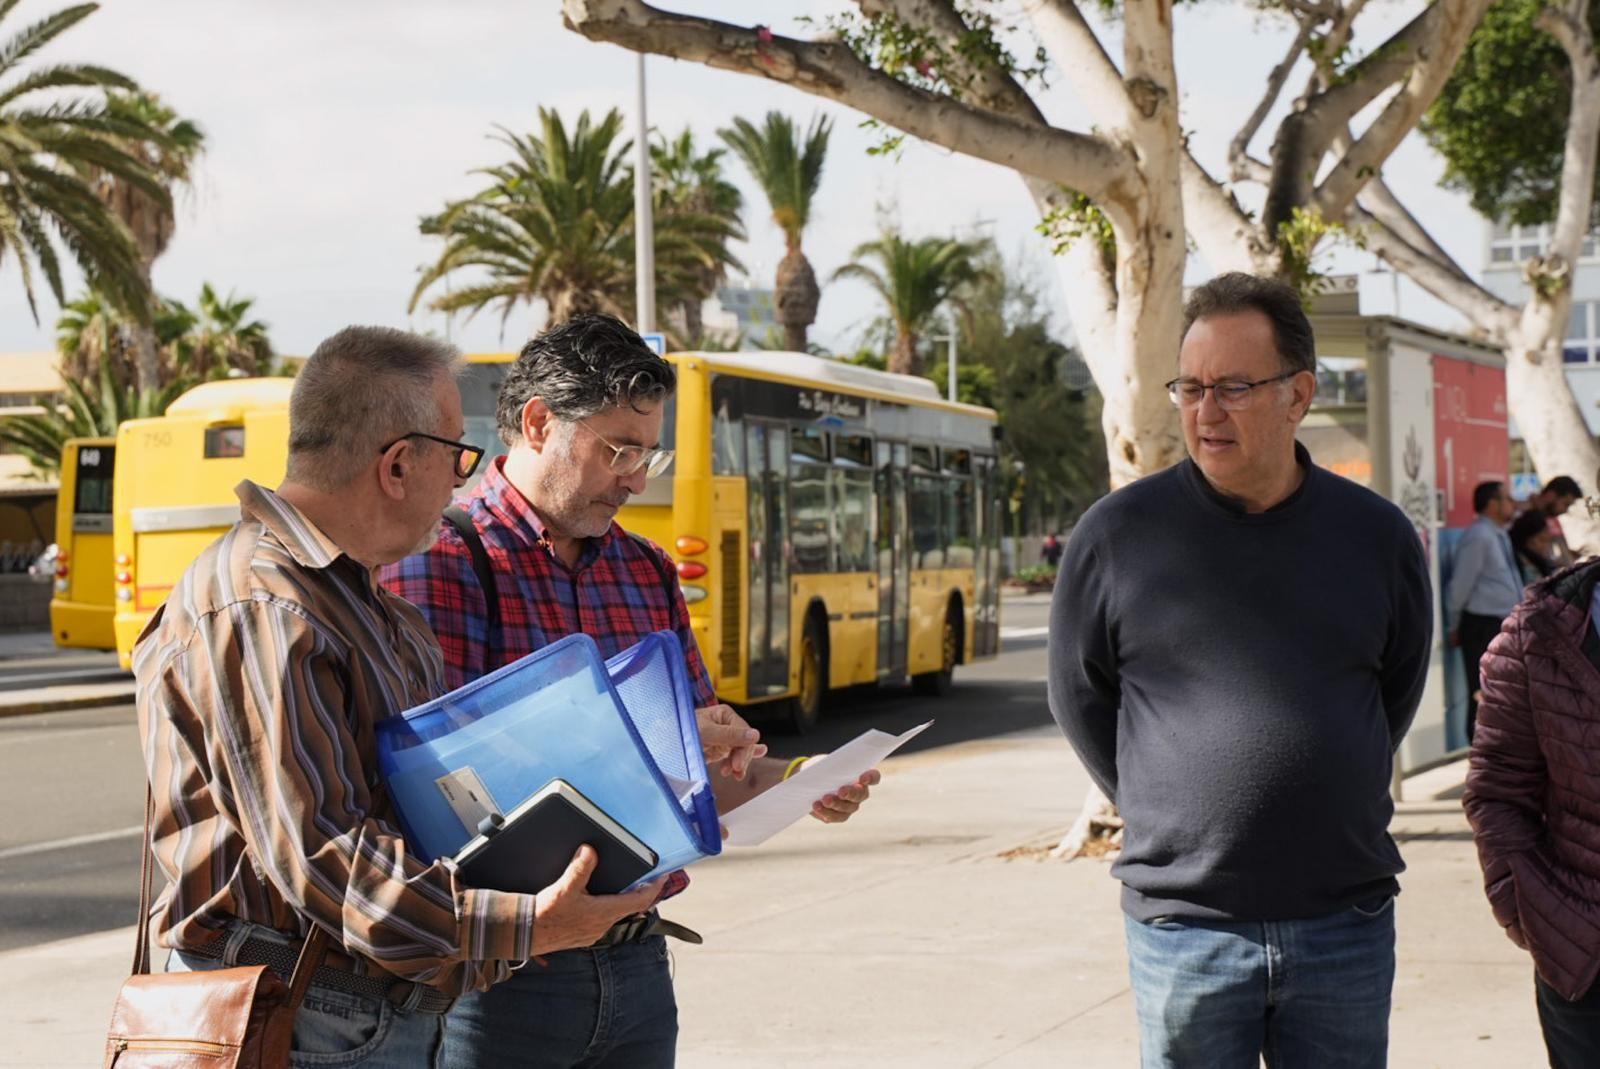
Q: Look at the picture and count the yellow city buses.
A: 3